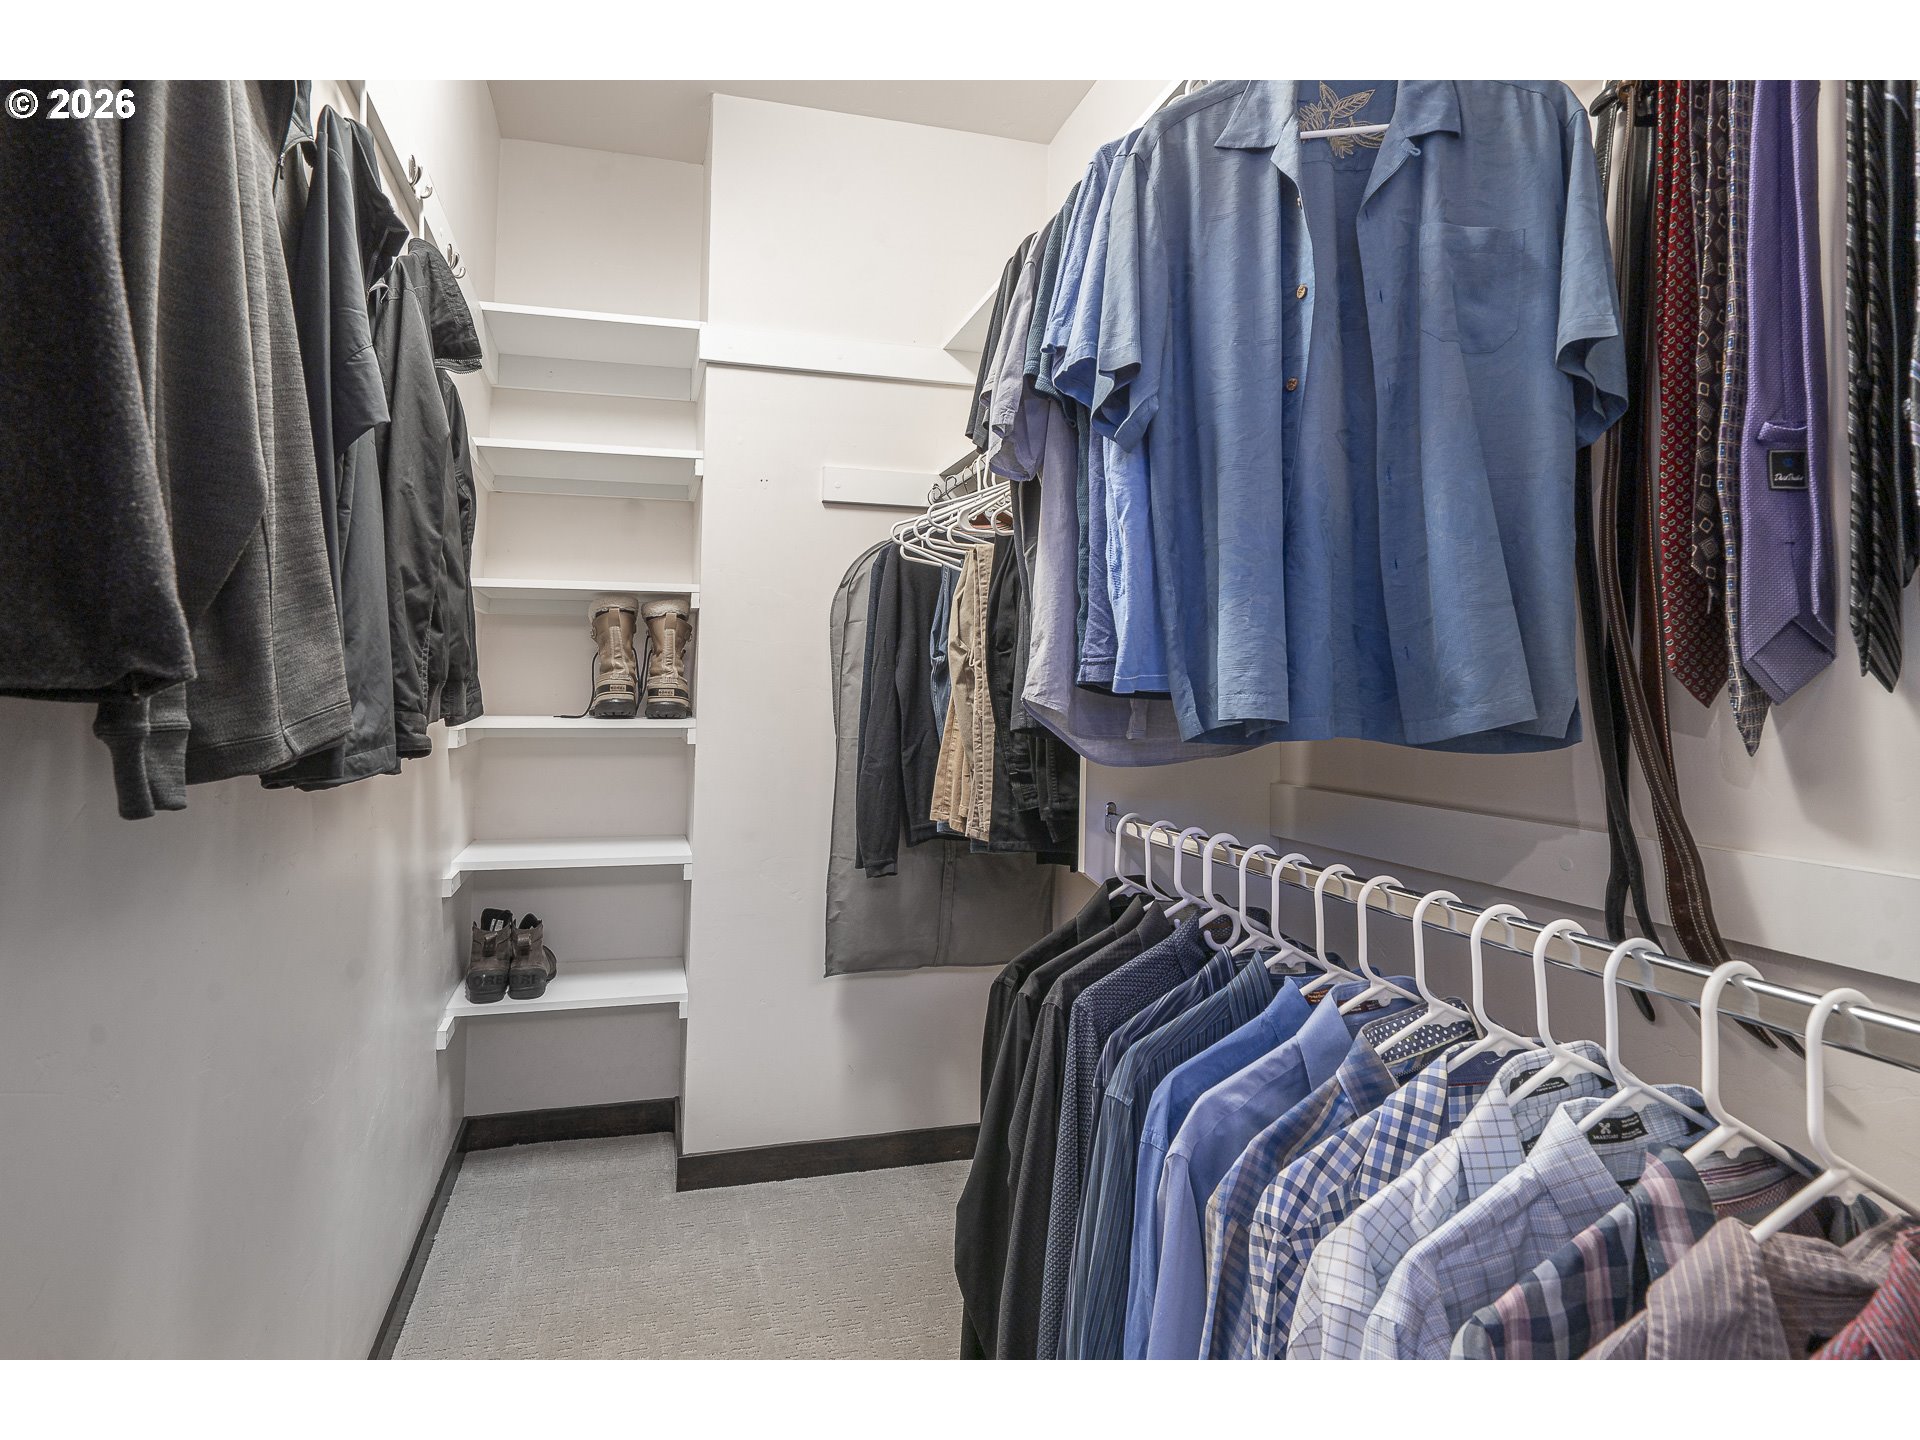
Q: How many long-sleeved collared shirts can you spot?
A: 15